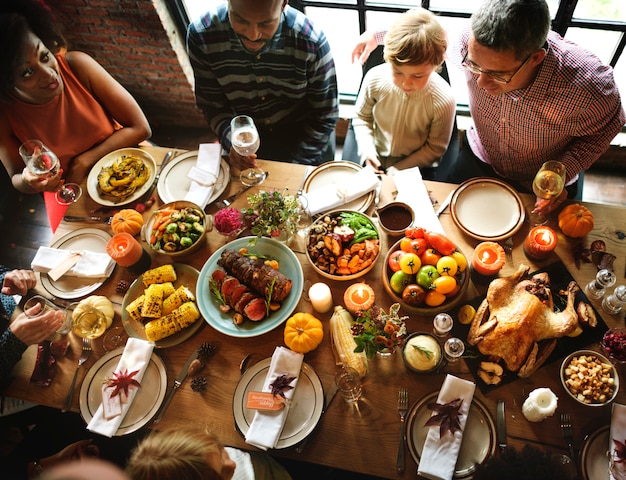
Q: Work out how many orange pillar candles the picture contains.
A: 4